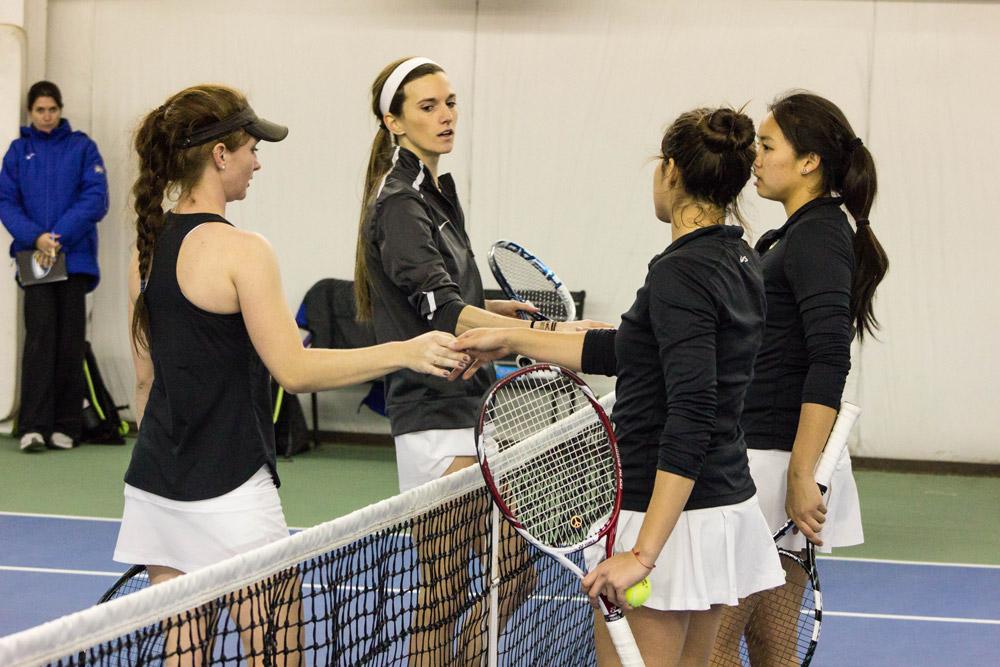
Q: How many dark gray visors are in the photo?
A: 1